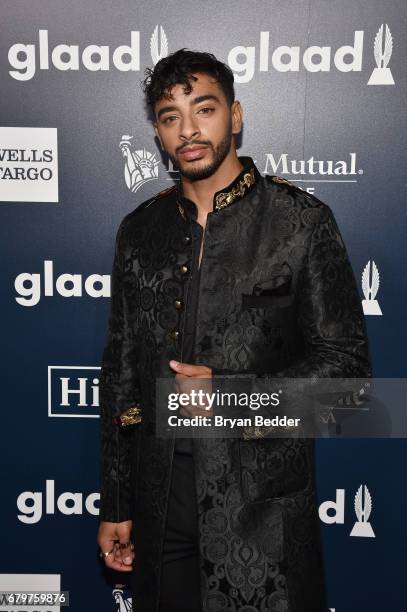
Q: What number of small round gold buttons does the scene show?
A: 4